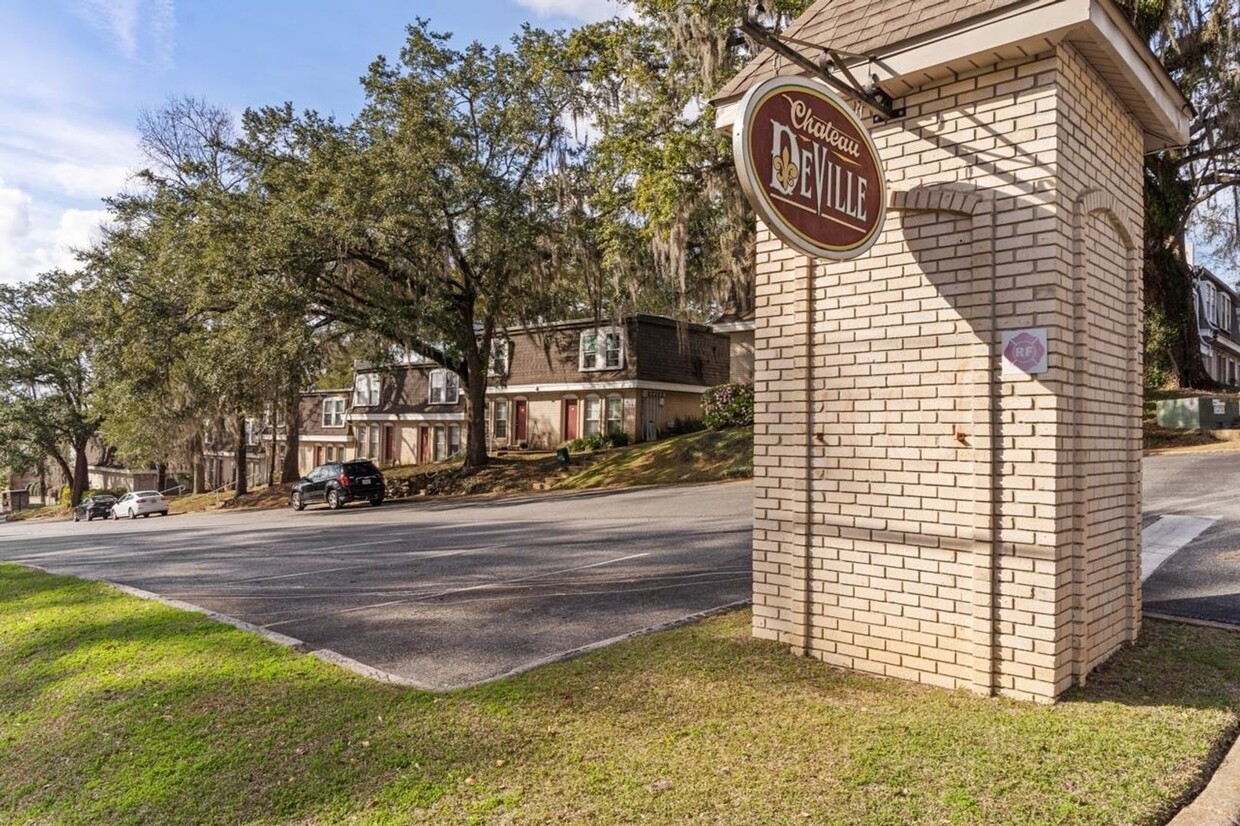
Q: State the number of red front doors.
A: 5